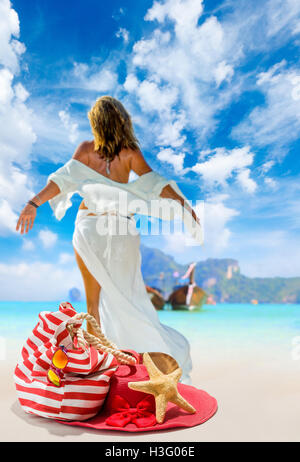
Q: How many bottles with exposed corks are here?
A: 0